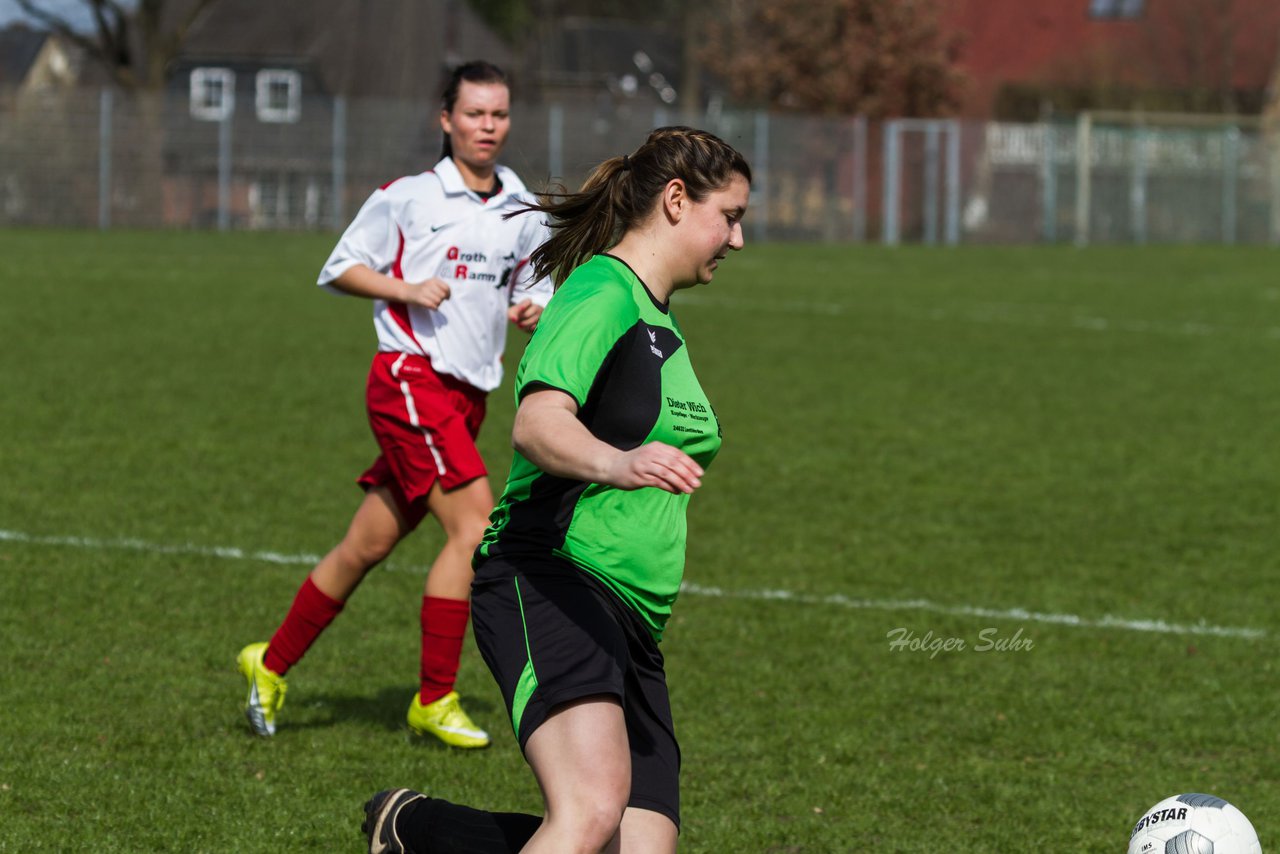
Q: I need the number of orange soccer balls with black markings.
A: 0